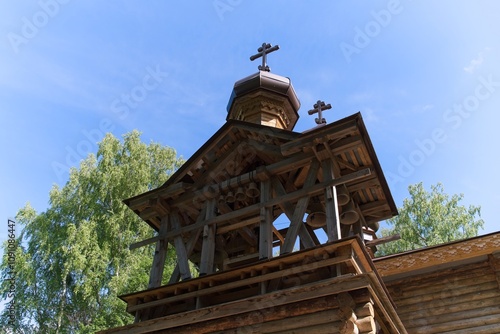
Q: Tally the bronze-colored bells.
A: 7